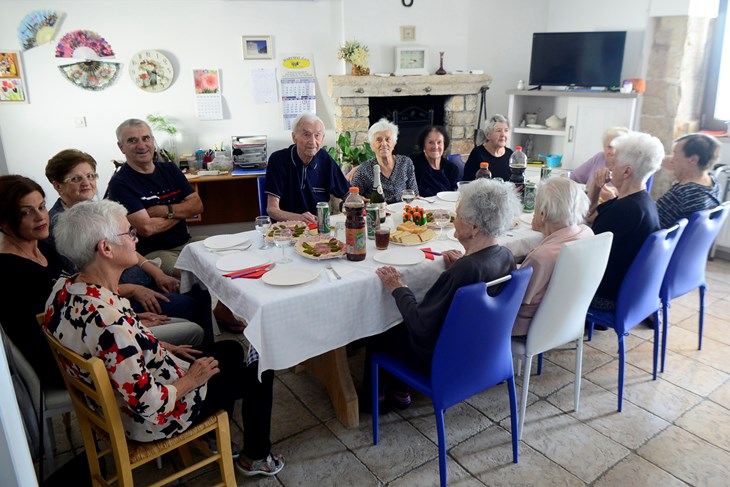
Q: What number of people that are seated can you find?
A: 13